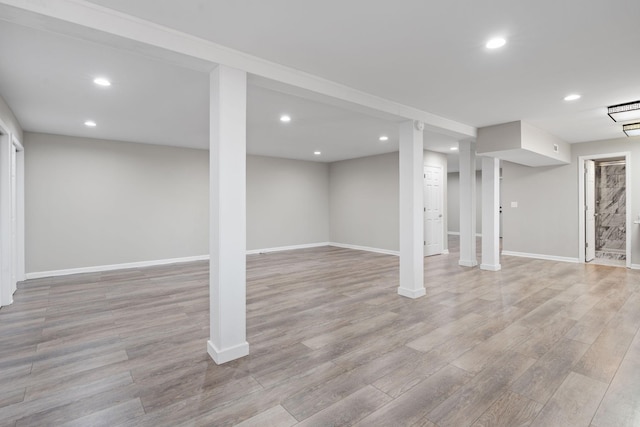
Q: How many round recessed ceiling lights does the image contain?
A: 8